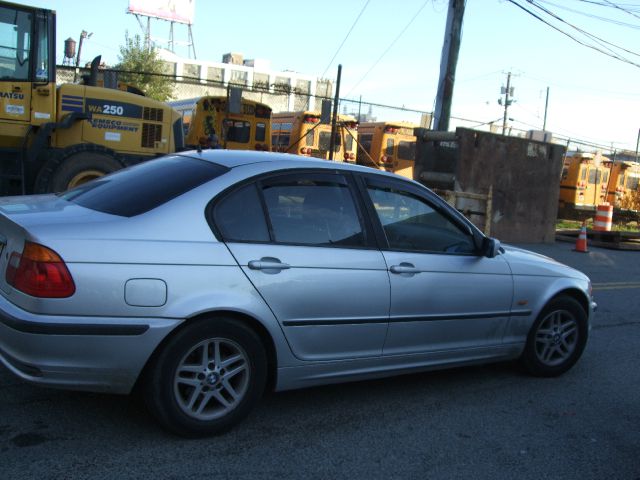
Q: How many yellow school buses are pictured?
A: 5